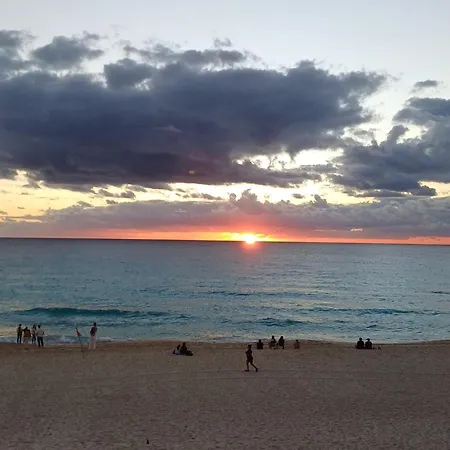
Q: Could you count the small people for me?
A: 14